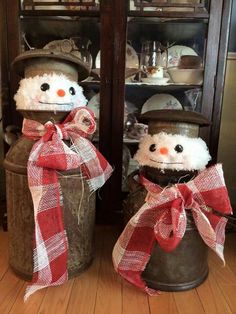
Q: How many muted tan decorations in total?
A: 2